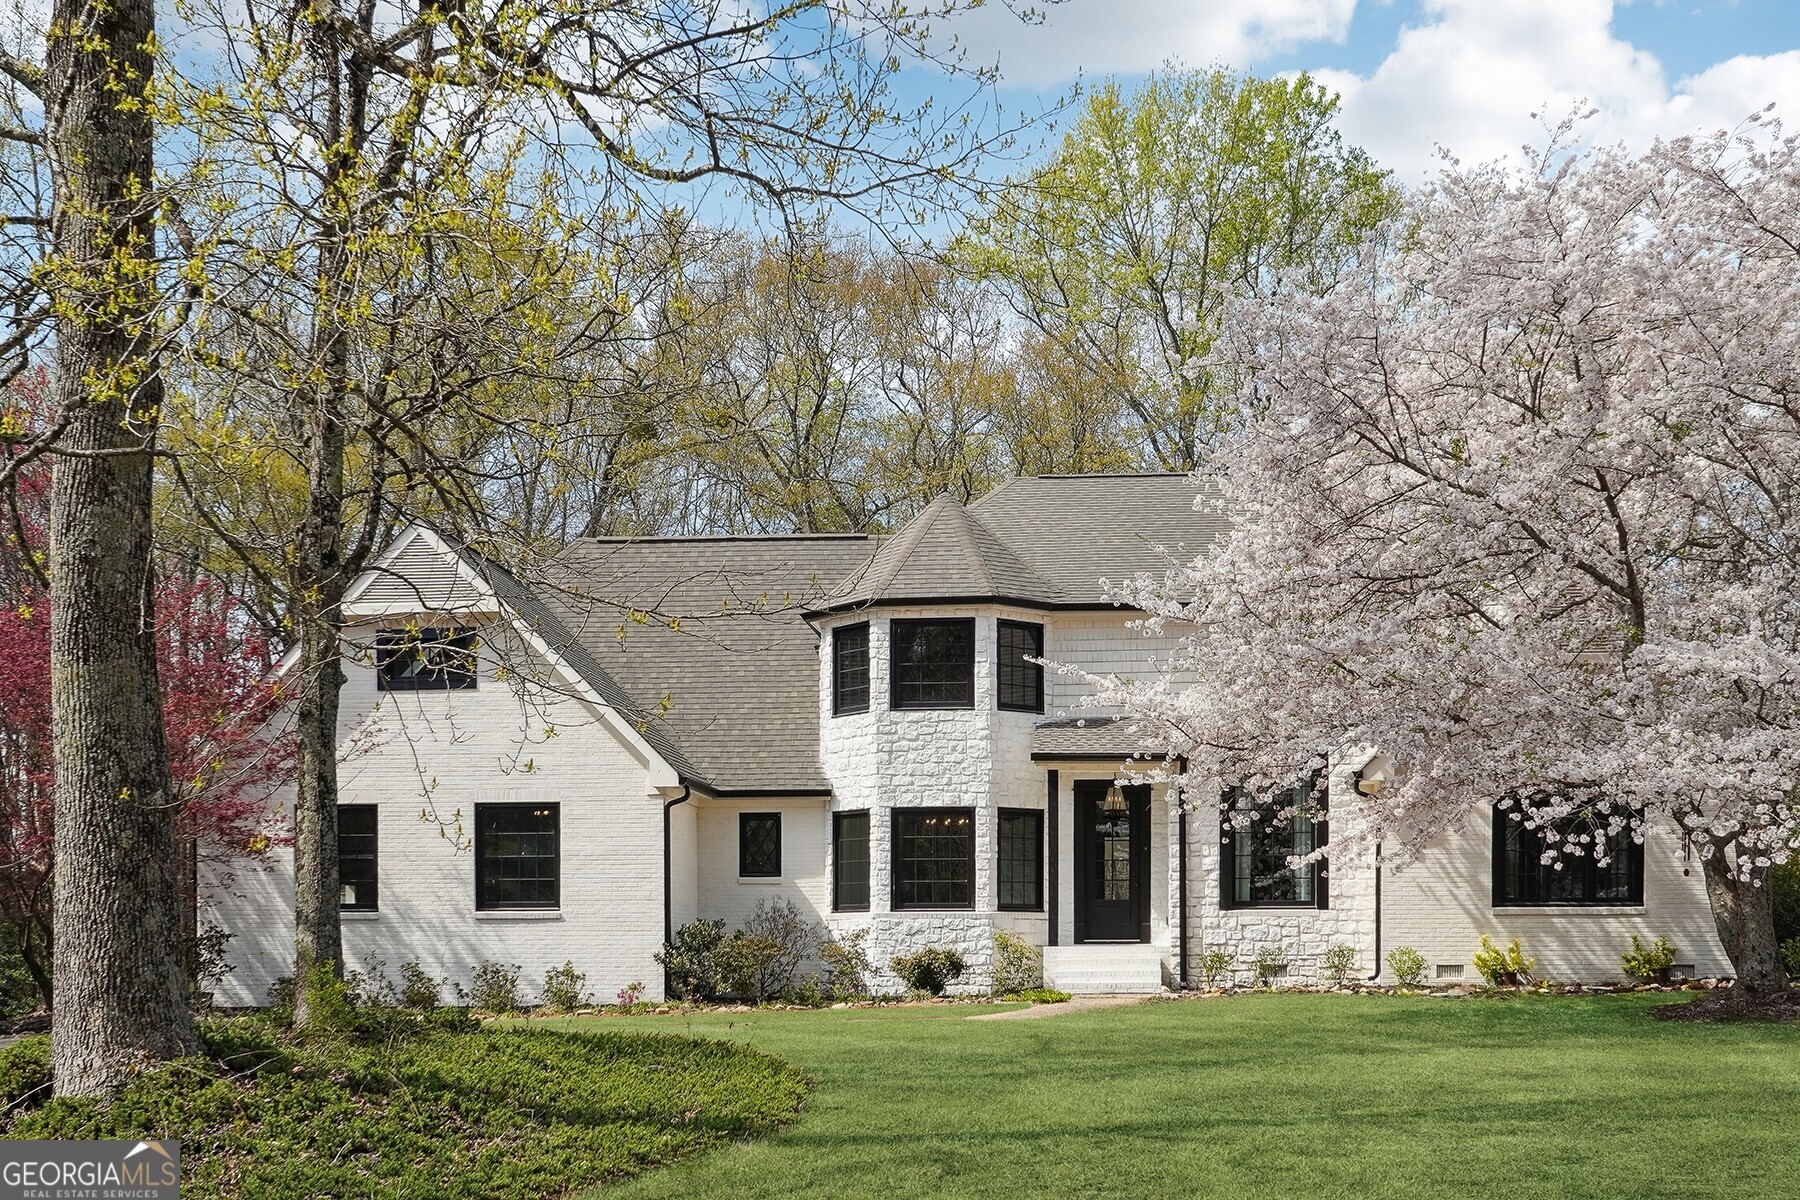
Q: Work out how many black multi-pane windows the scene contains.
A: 12